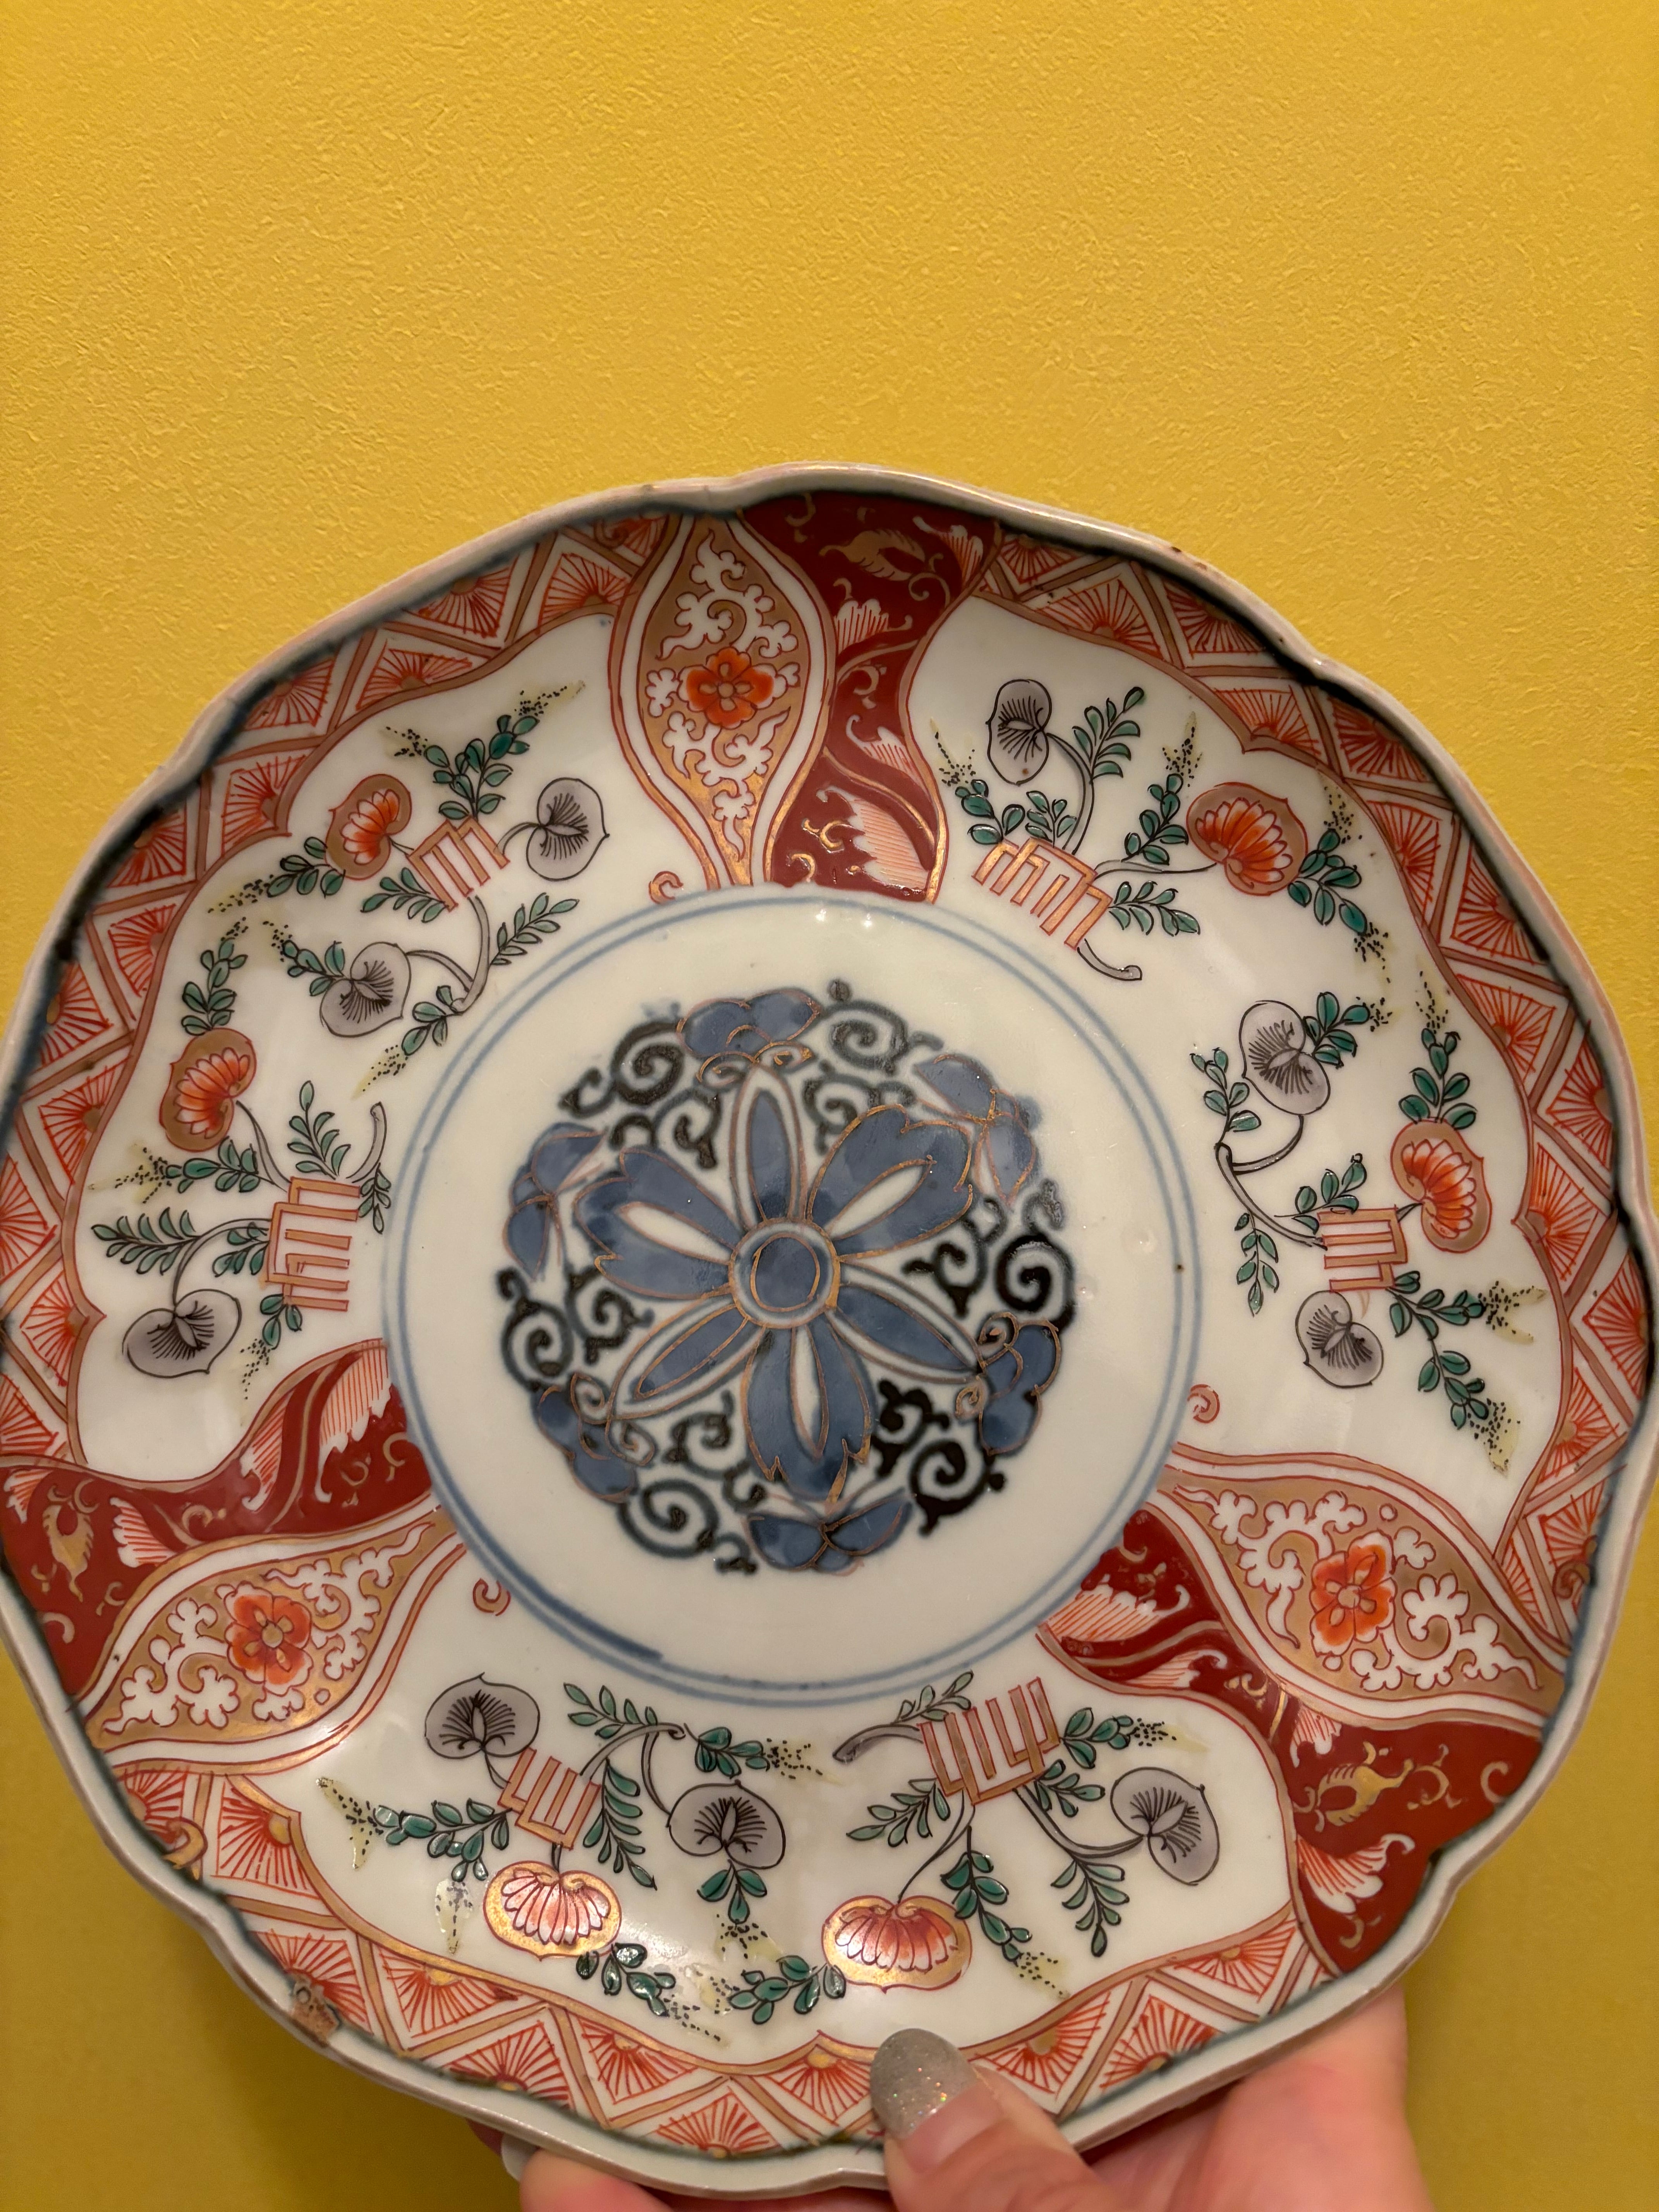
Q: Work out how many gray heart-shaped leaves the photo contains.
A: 9